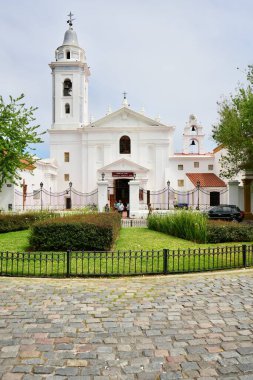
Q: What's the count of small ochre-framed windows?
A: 6